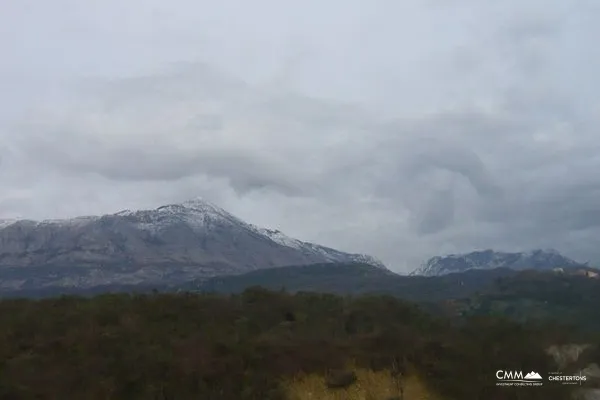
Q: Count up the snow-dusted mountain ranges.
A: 2